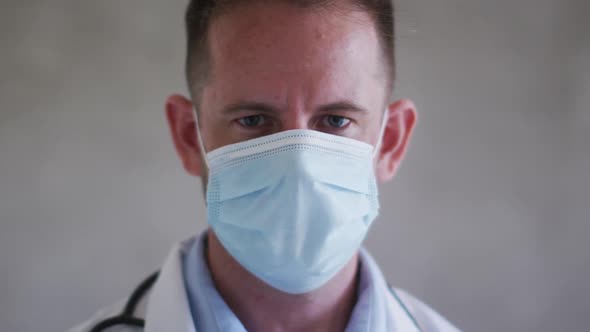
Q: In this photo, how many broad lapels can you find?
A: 2